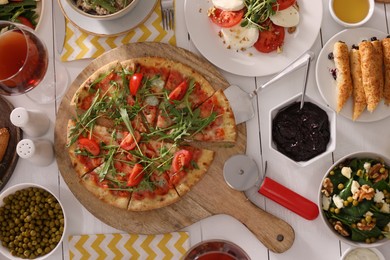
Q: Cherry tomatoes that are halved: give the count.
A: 6